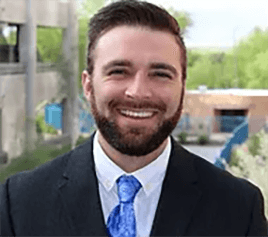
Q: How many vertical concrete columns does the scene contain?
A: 2